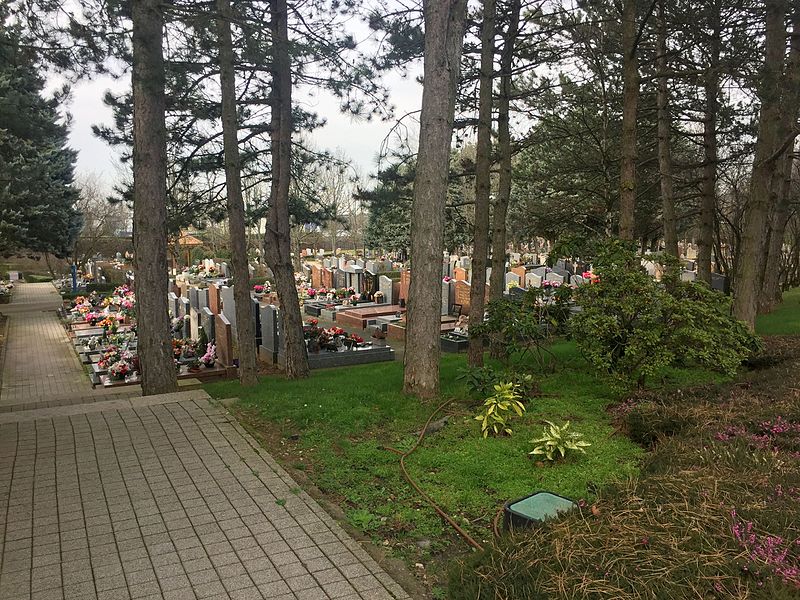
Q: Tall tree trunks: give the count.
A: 11